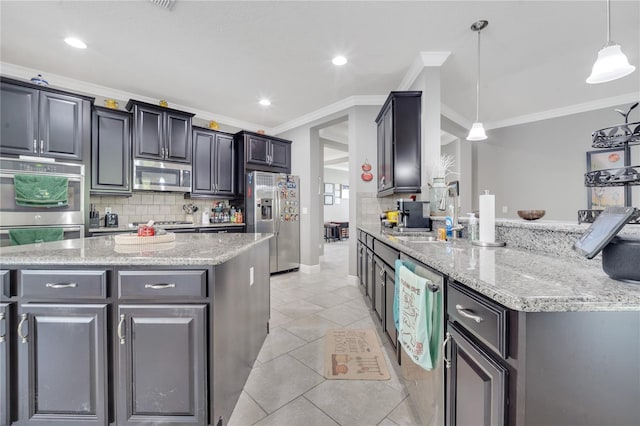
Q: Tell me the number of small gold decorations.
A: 3